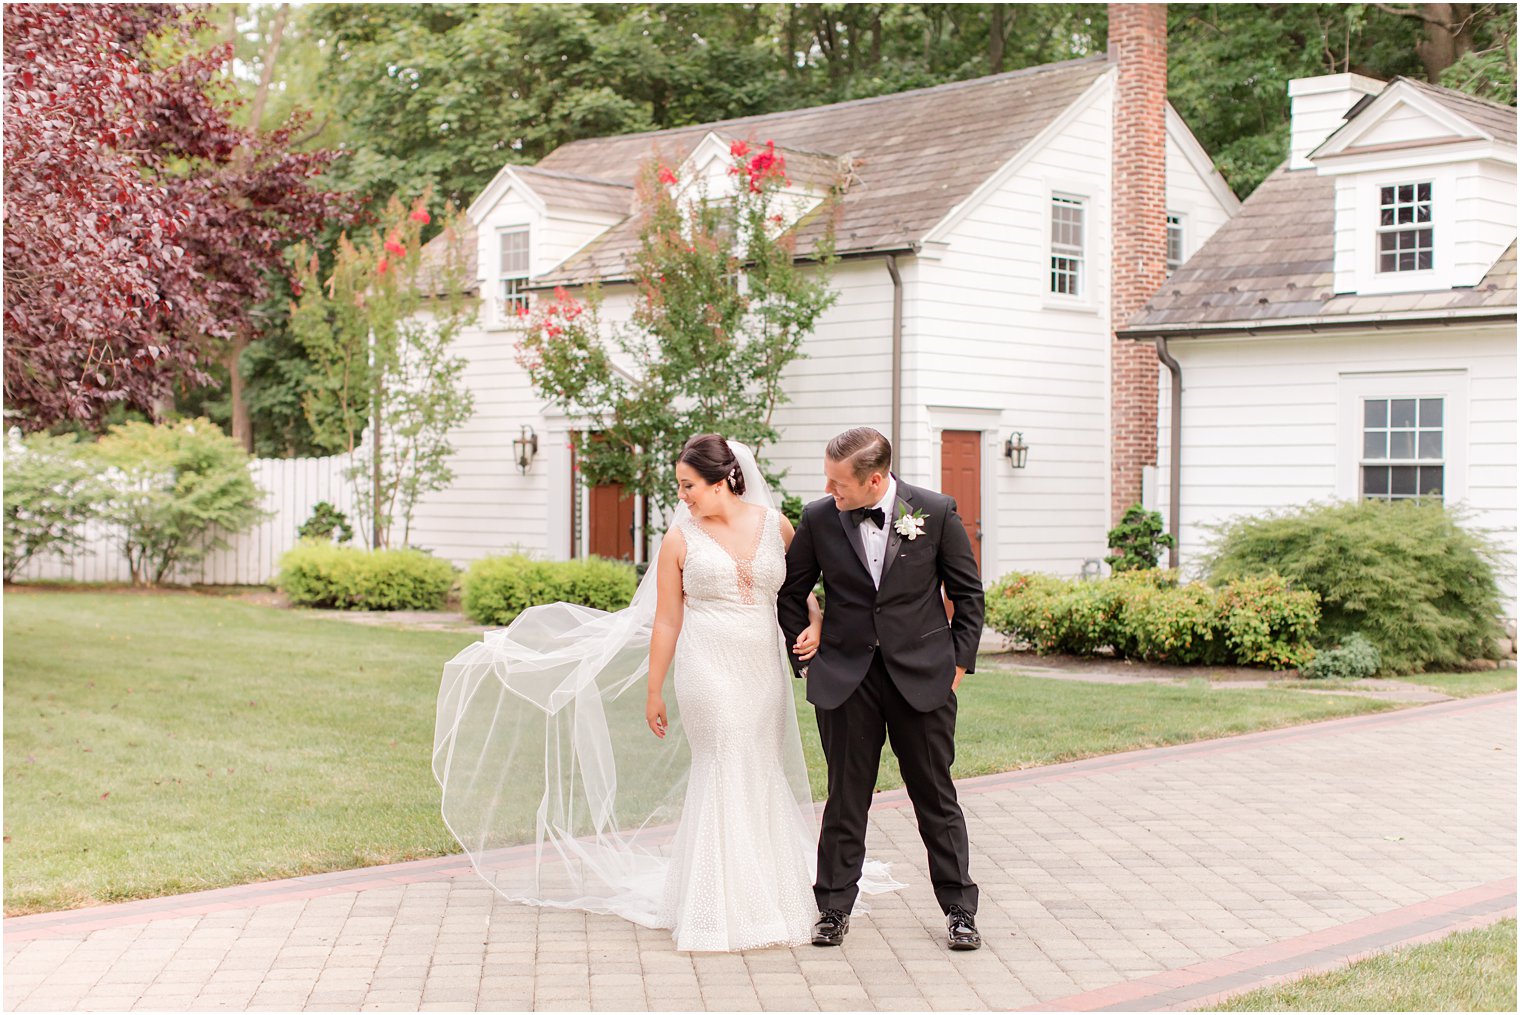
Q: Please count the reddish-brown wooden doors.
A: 2